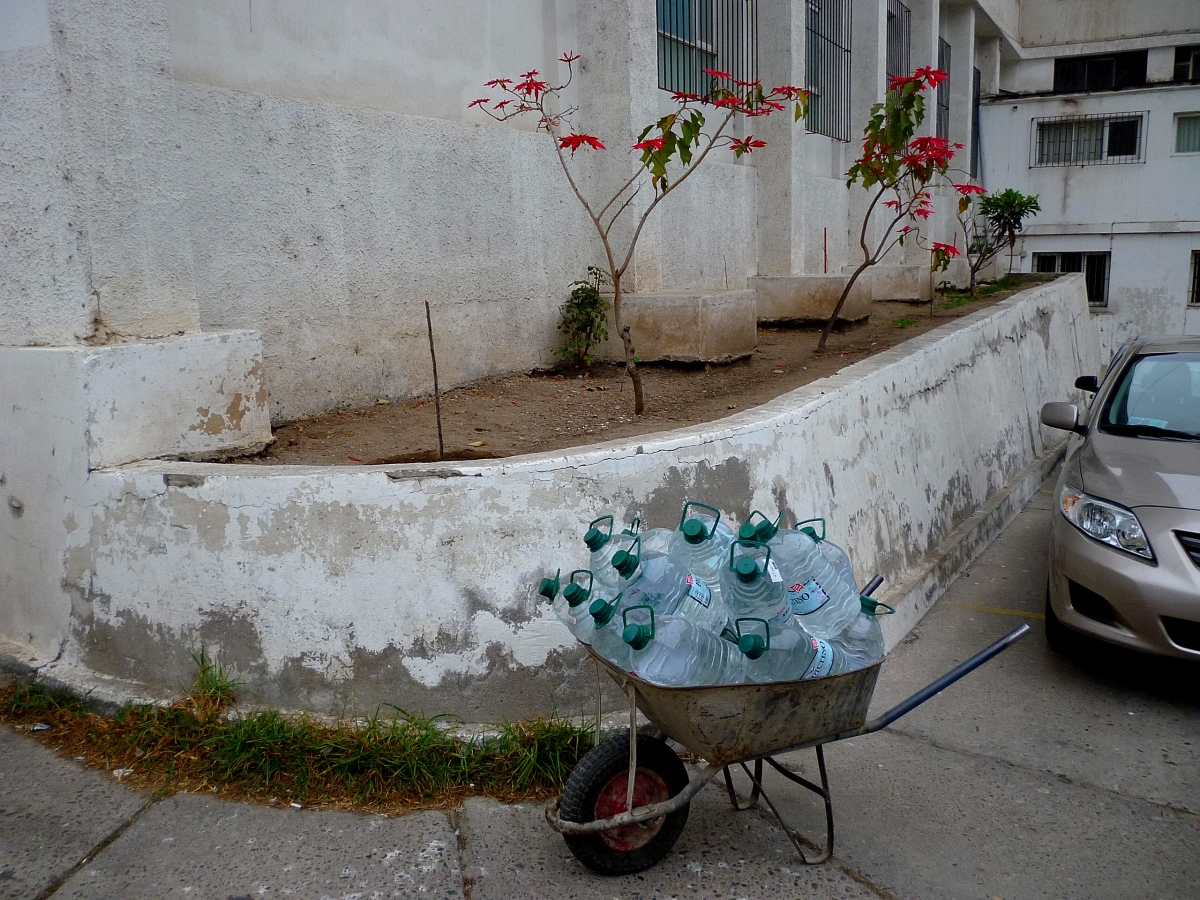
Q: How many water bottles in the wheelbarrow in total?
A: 14